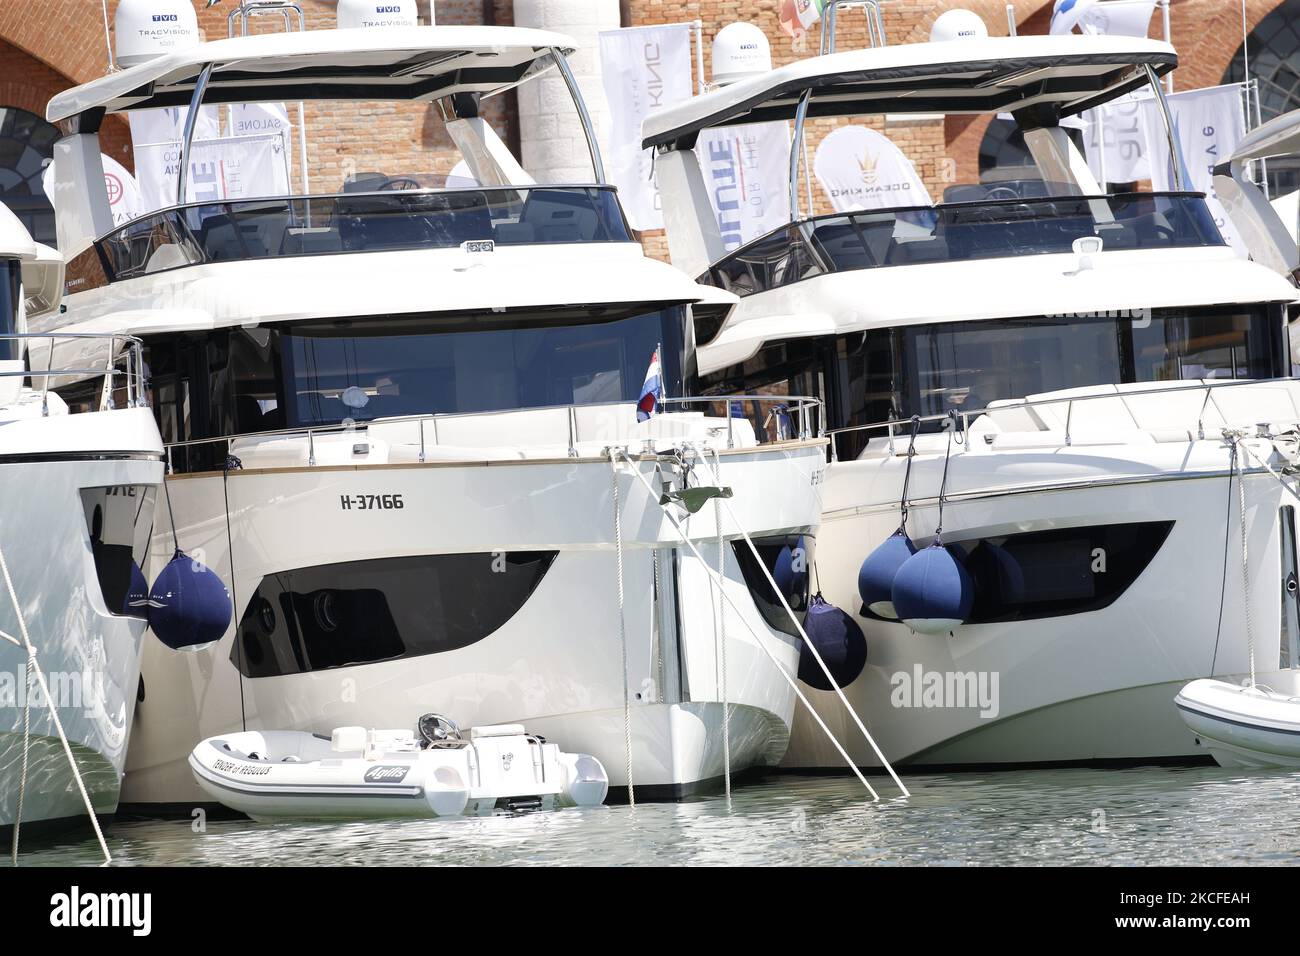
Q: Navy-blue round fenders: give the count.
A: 4